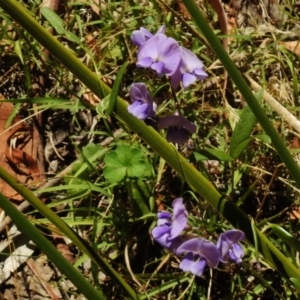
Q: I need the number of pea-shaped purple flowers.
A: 8